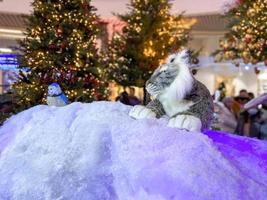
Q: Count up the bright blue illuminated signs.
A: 1